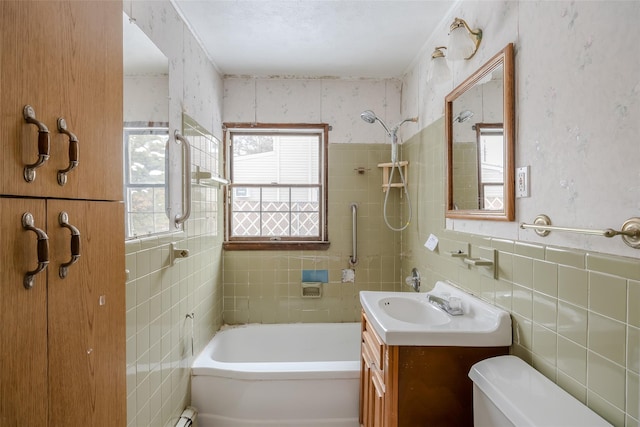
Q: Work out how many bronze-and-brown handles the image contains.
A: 4